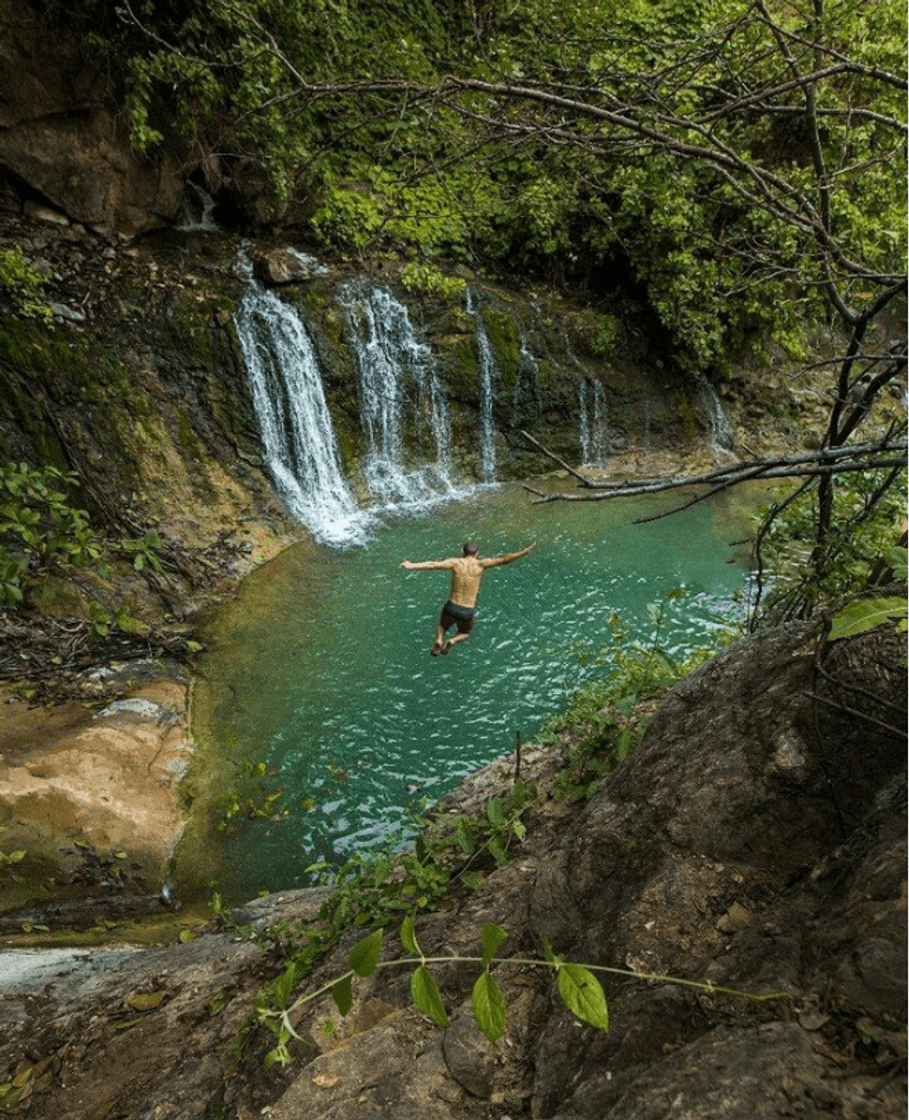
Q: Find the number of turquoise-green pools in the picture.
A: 1